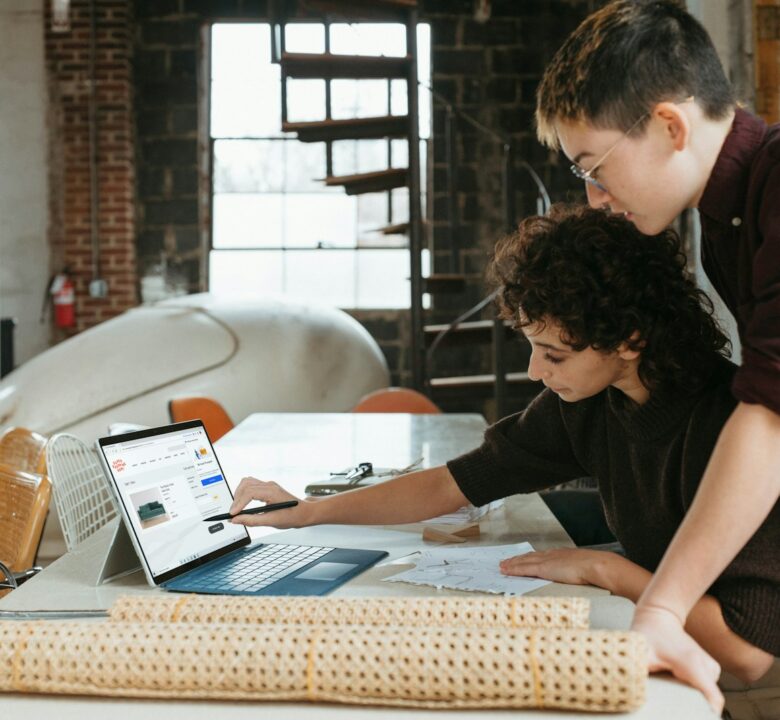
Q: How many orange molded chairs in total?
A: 2